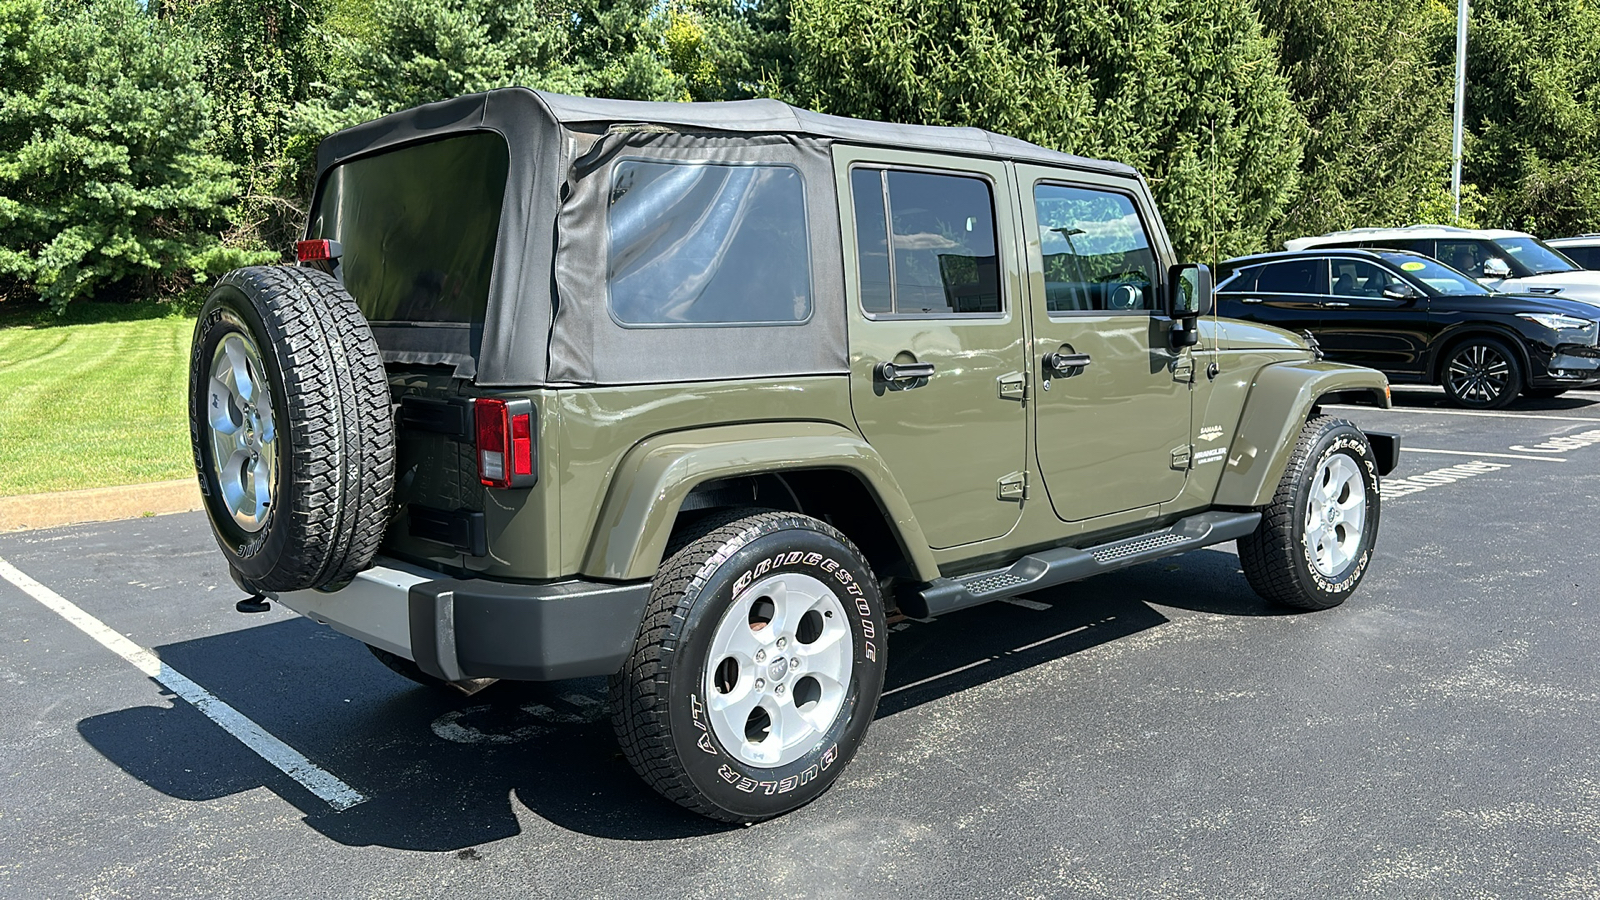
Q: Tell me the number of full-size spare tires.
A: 1